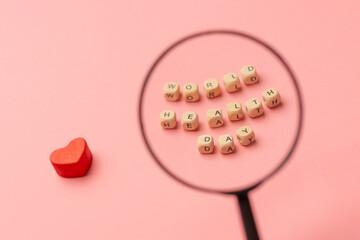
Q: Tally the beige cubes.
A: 14